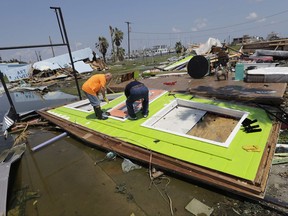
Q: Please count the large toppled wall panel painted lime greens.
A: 1